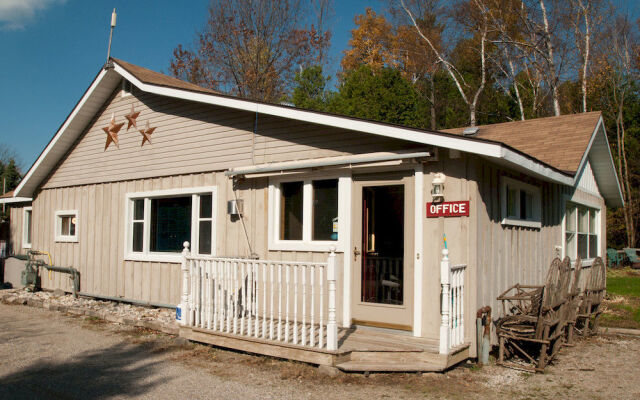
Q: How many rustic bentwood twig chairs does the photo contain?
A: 4